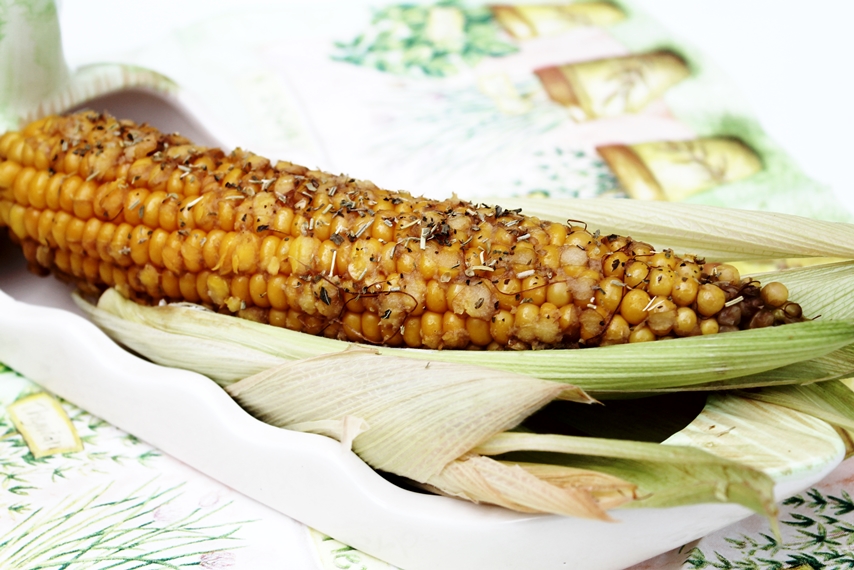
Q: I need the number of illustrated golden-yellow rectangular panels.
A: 3